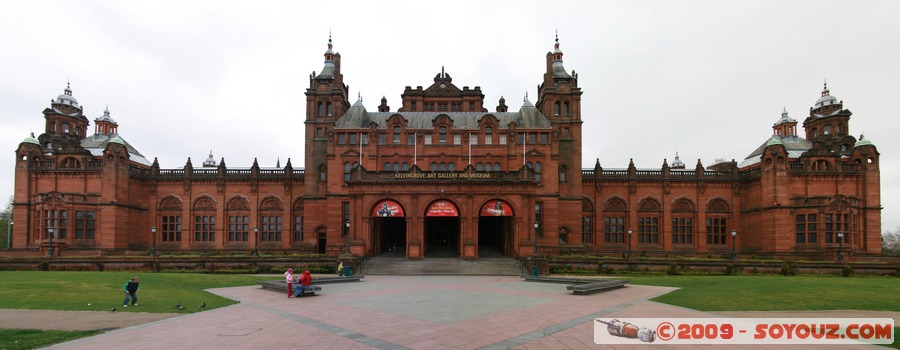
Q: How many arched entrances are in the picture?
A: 3